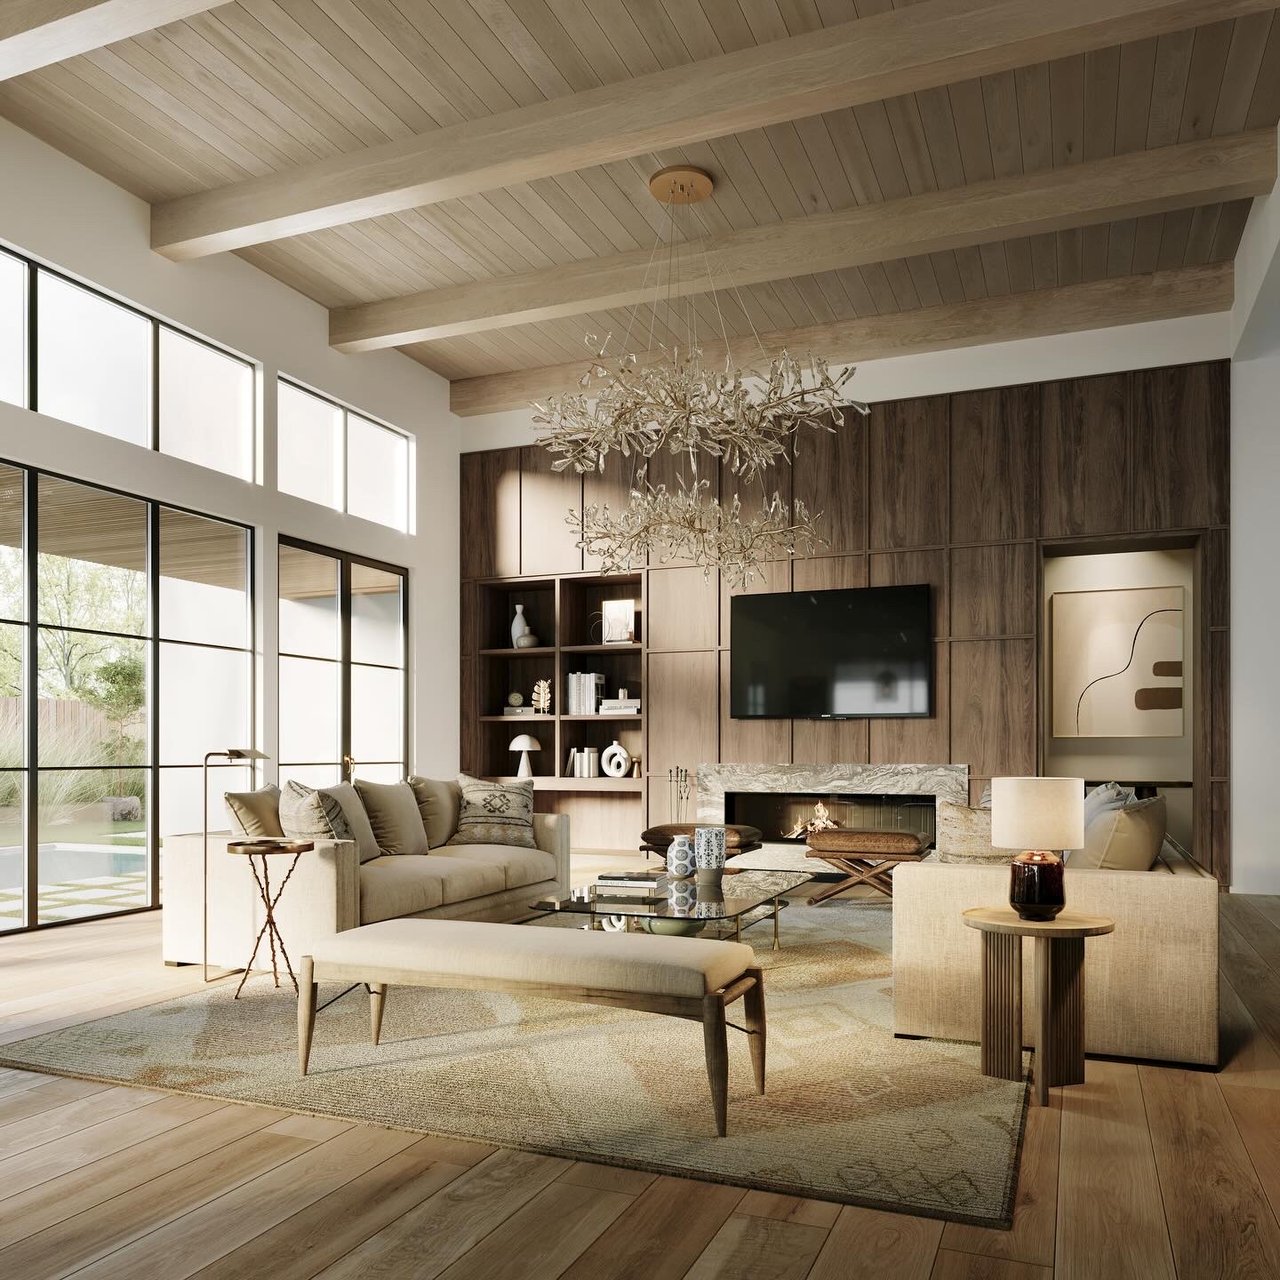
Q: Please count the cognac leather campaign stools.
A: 2